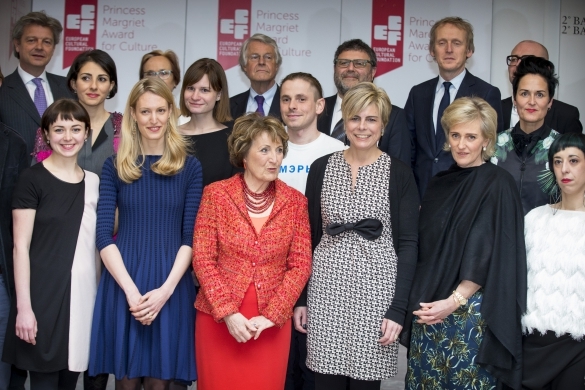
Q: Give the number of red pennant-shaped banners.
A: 3